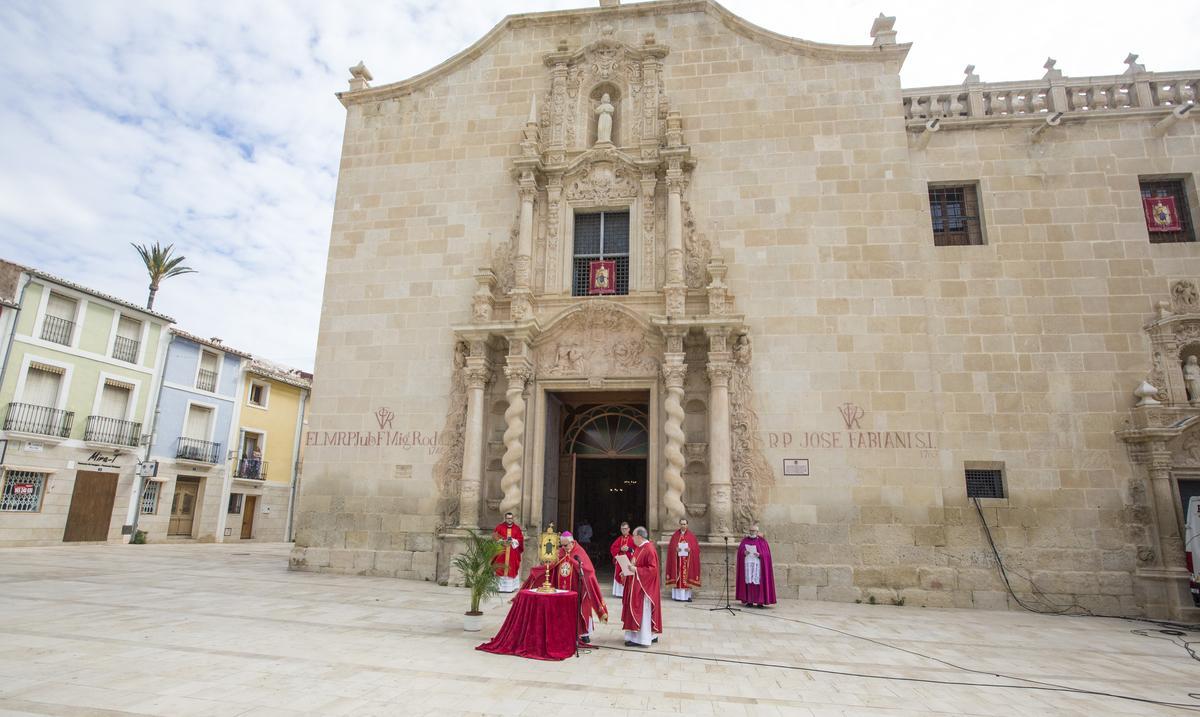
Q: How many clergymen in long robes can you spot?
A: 6